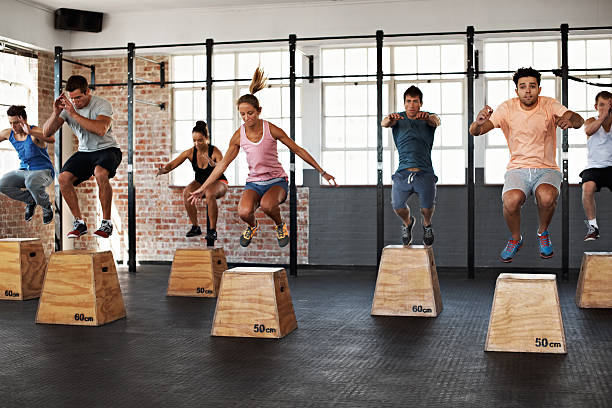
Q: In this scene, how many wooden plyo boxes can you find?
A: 7